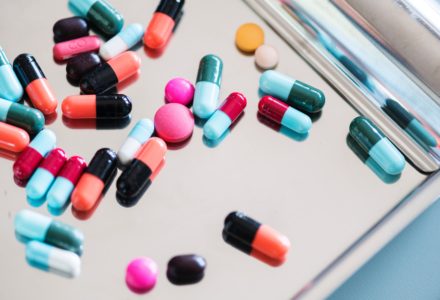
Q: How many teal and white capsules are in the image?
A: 3